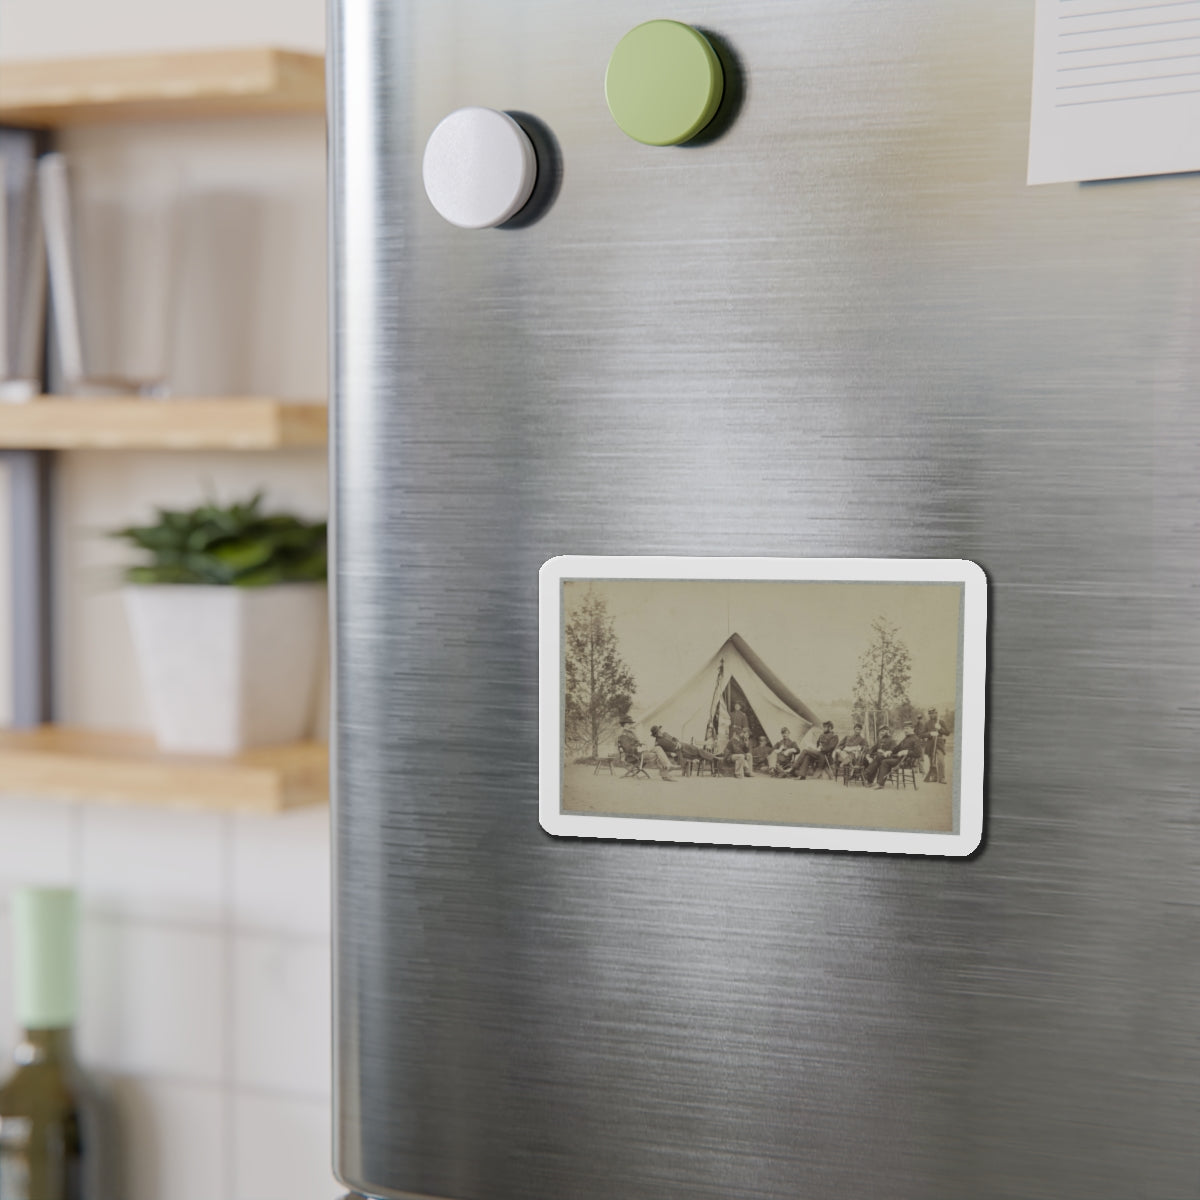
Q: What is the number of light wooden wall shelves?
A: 3